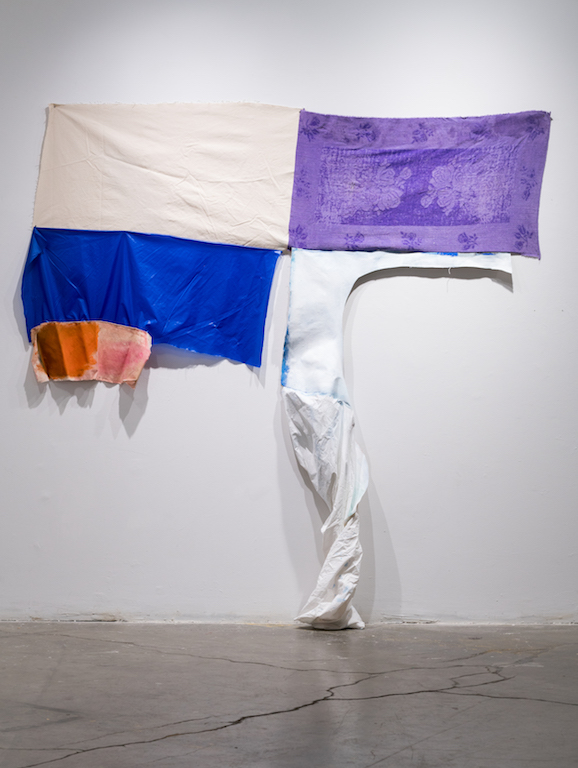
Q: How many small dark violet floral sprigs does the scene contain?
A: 12